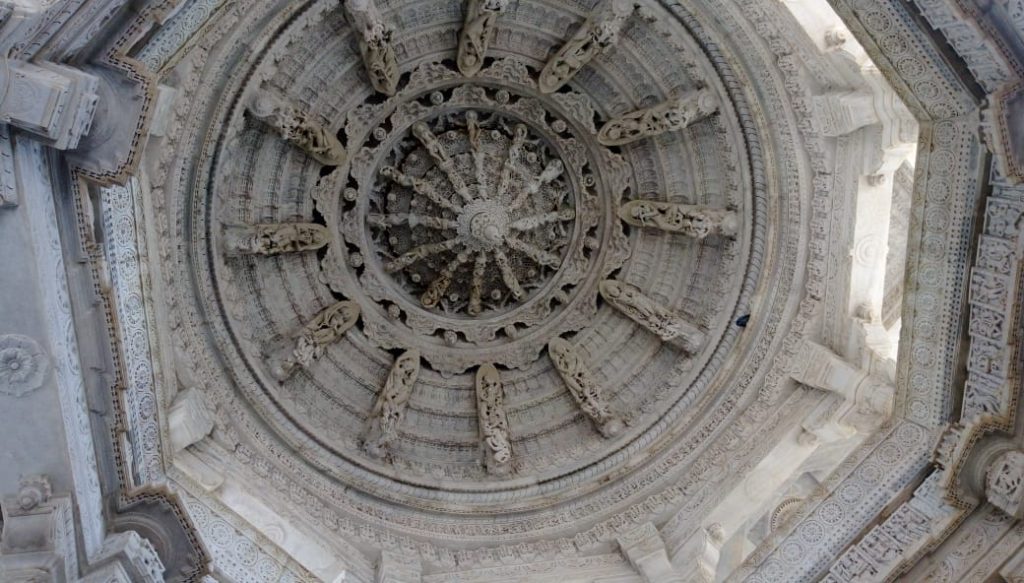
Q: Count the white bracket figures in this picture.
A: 12